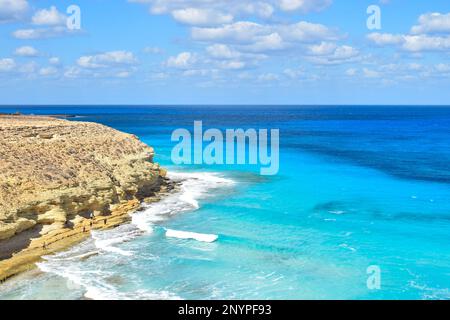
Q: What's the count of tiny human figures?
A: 5